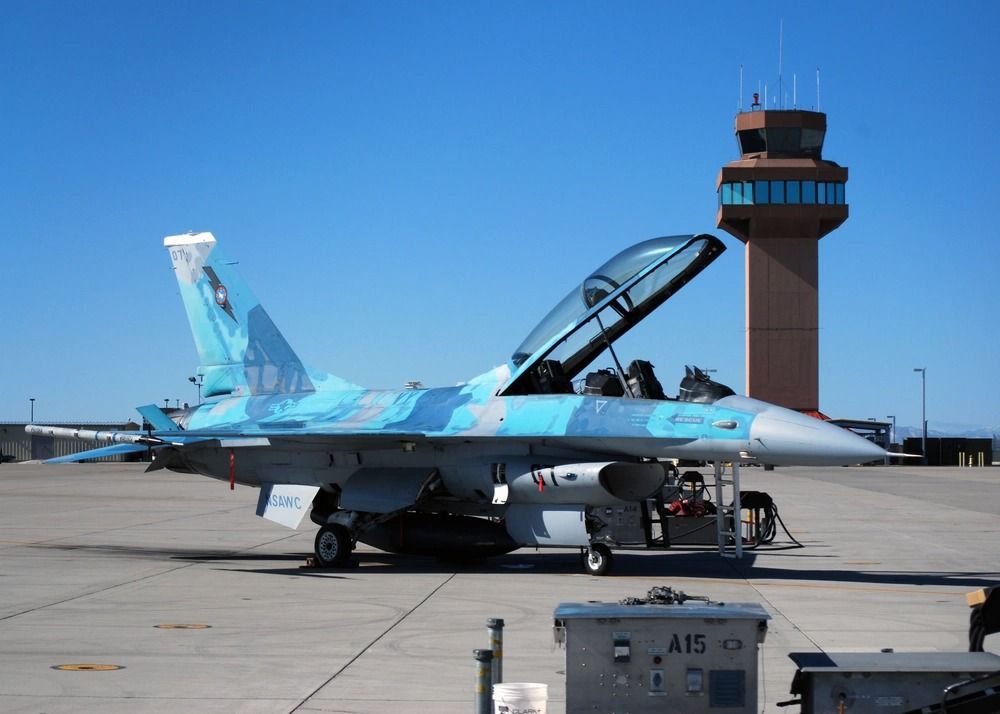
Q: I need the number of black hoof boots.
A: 0